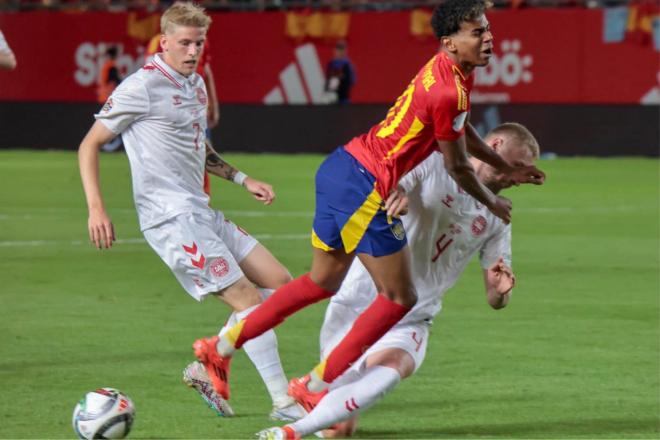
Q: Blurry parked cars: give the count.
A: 0